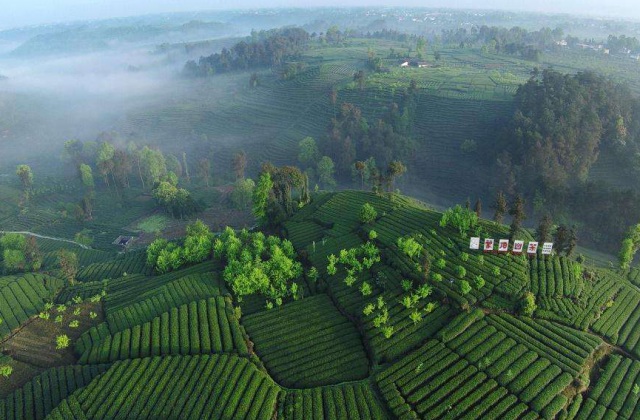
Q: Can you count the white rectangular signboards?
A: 6